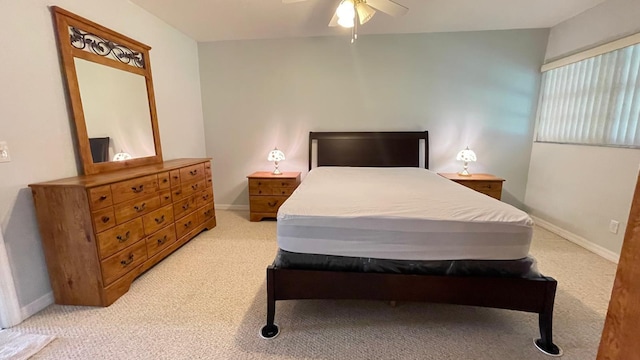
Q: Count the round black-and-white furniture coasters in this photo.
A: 2